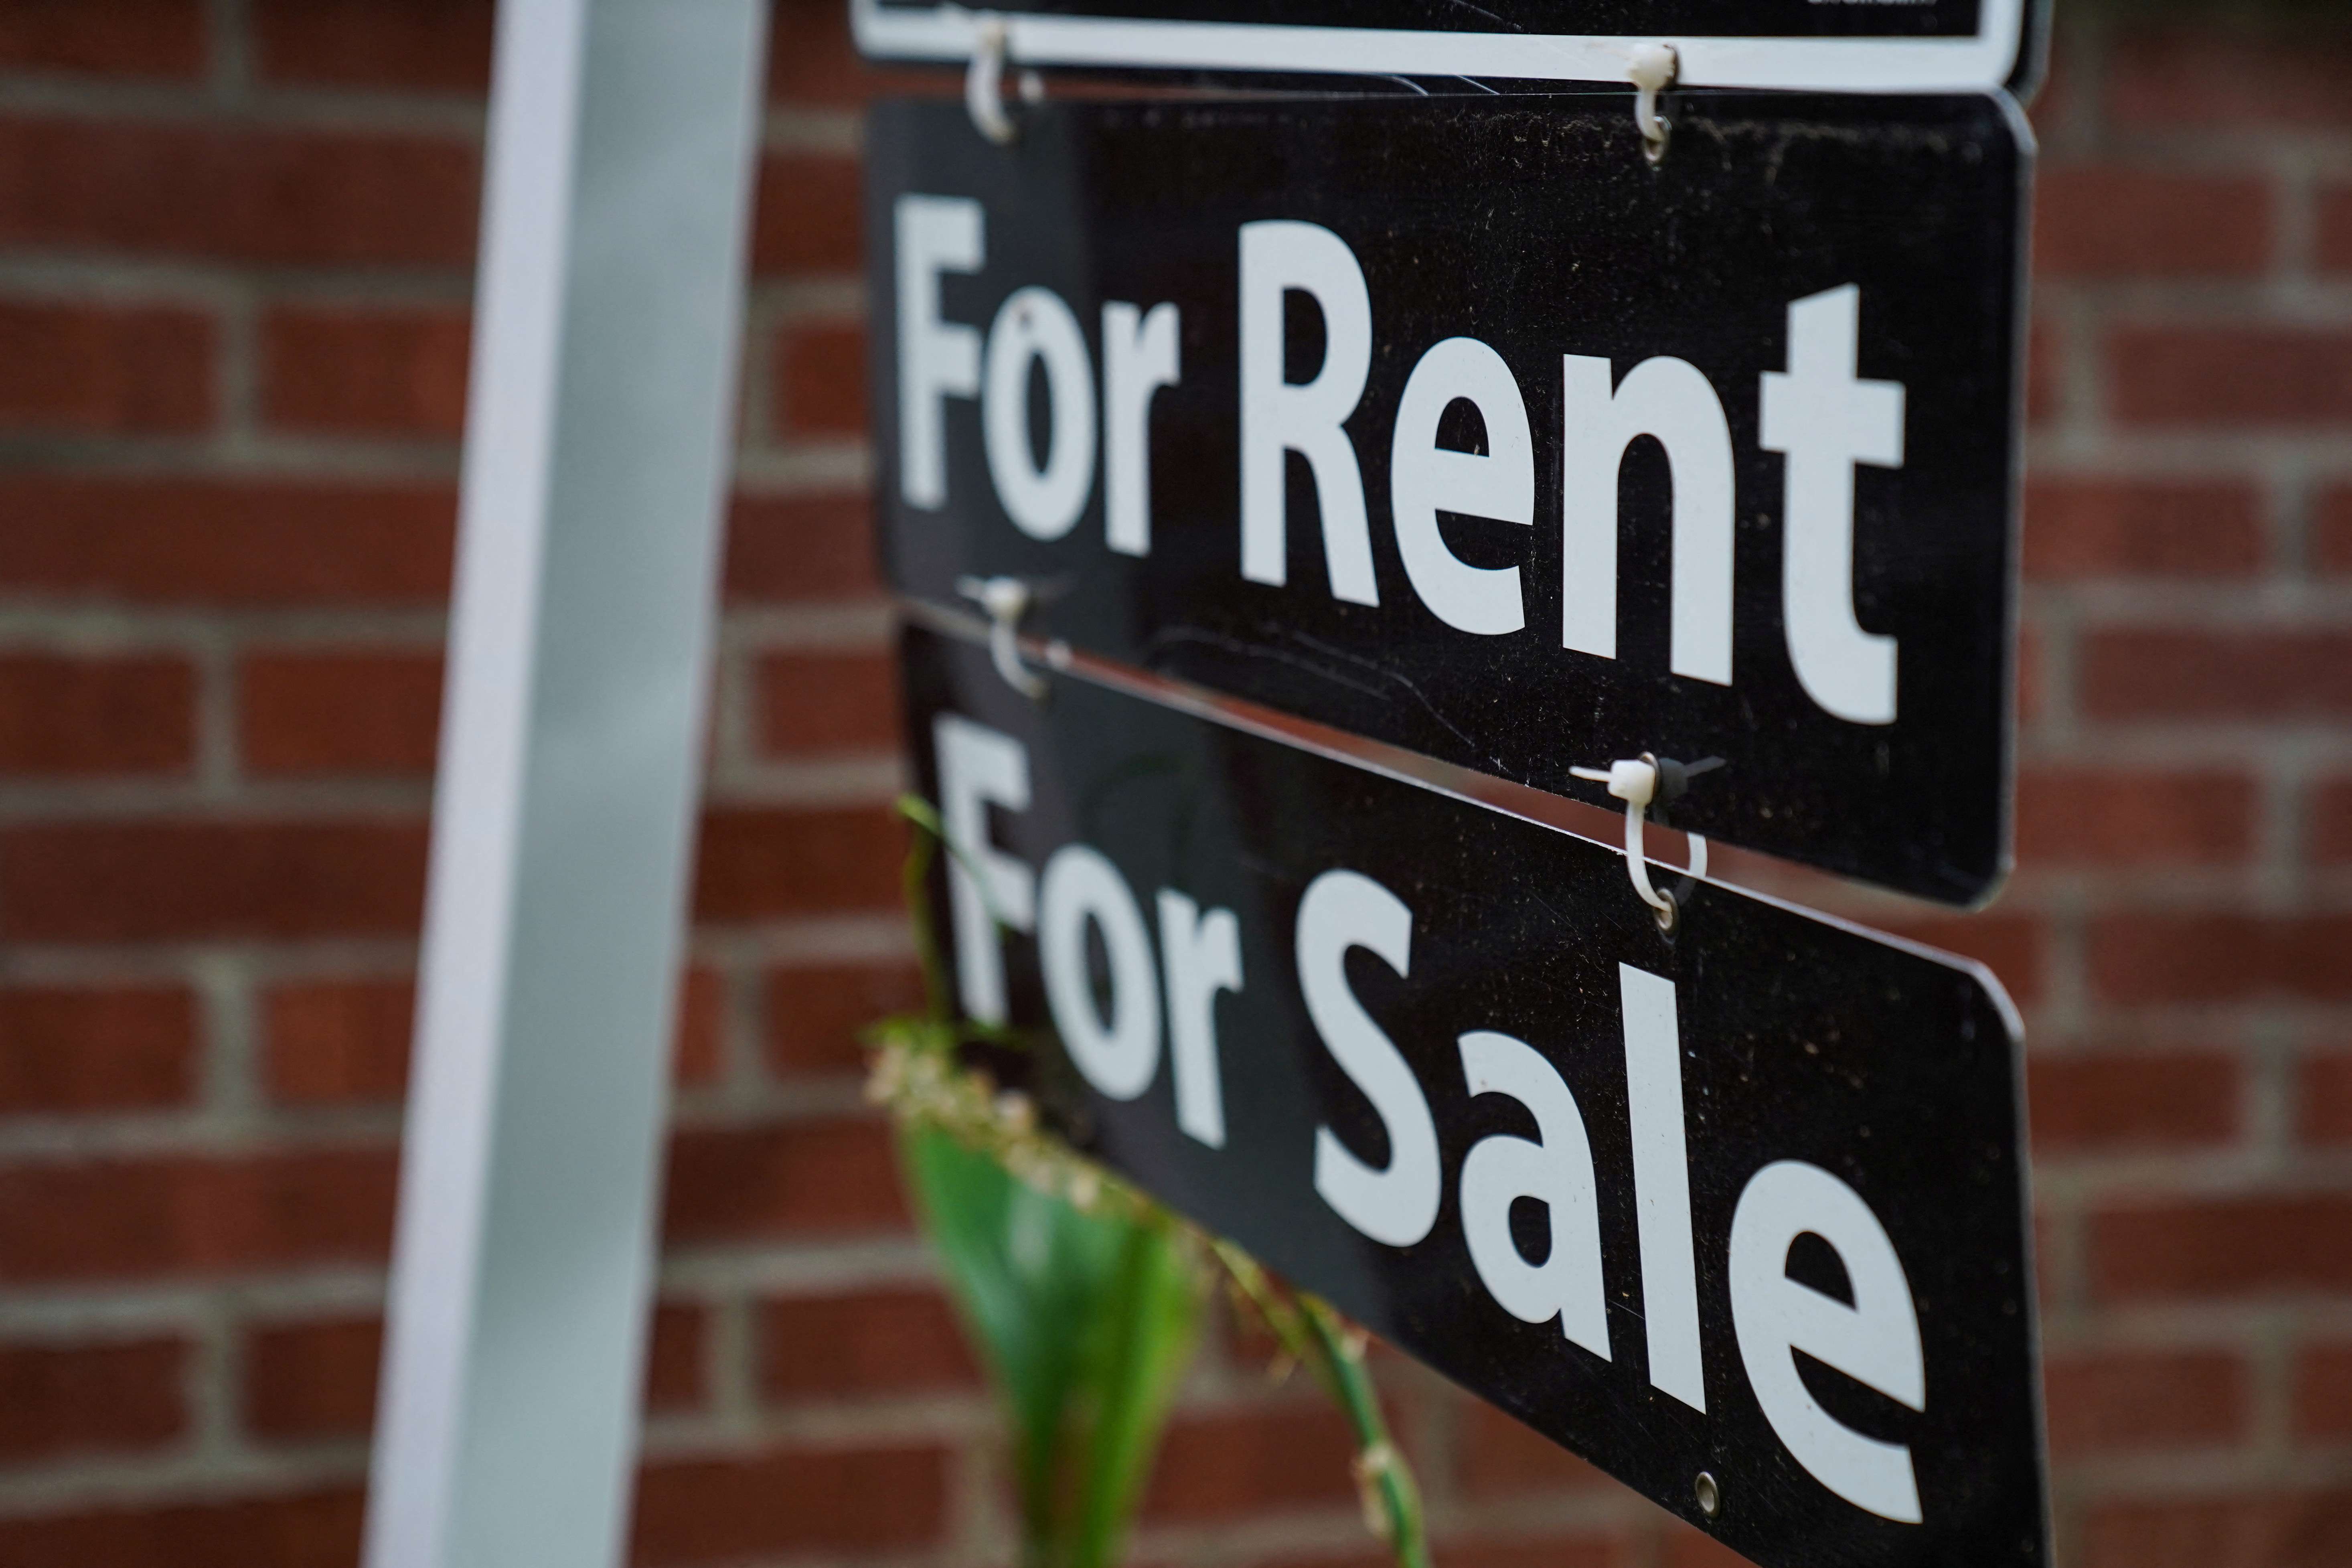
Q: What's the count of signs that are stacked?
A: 3